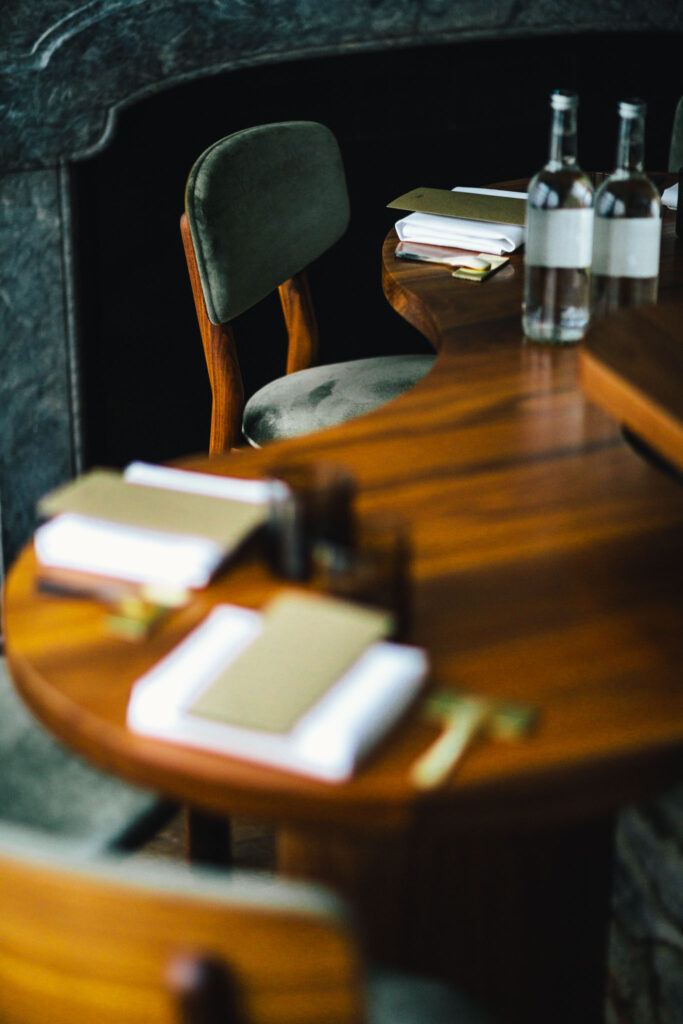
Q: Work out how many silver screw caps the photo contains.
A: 2